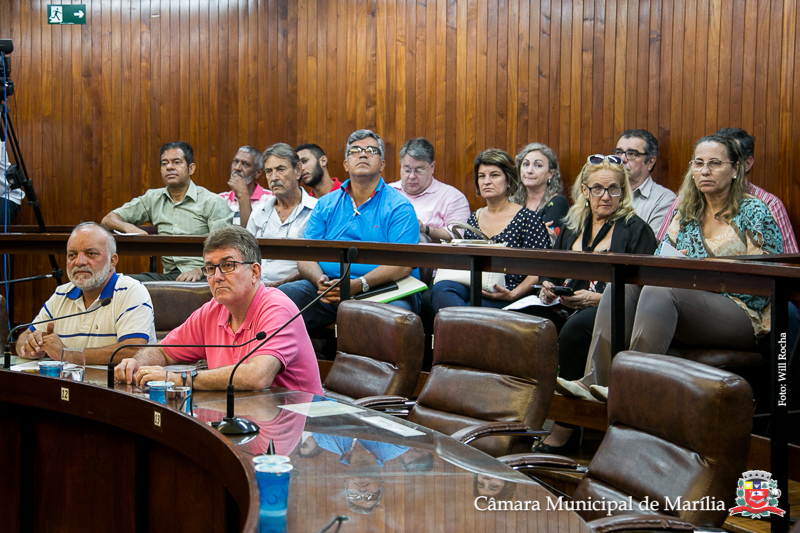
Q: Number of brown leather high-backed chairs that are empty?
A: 3